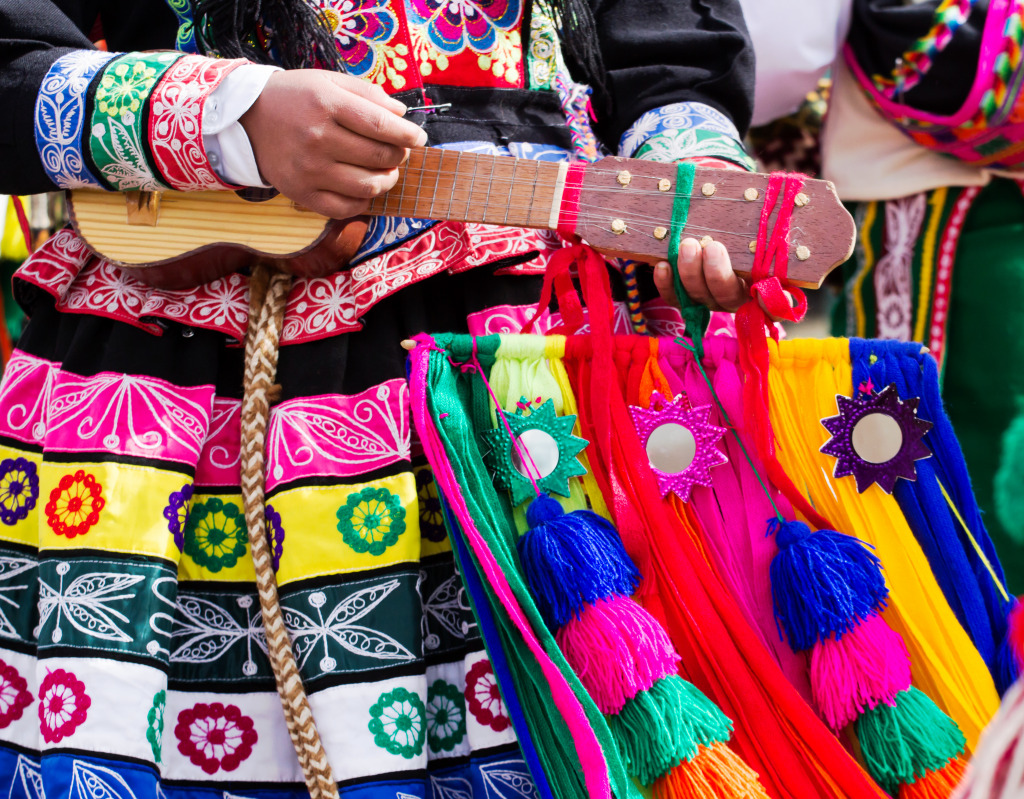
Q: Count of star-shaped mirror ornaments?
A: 3